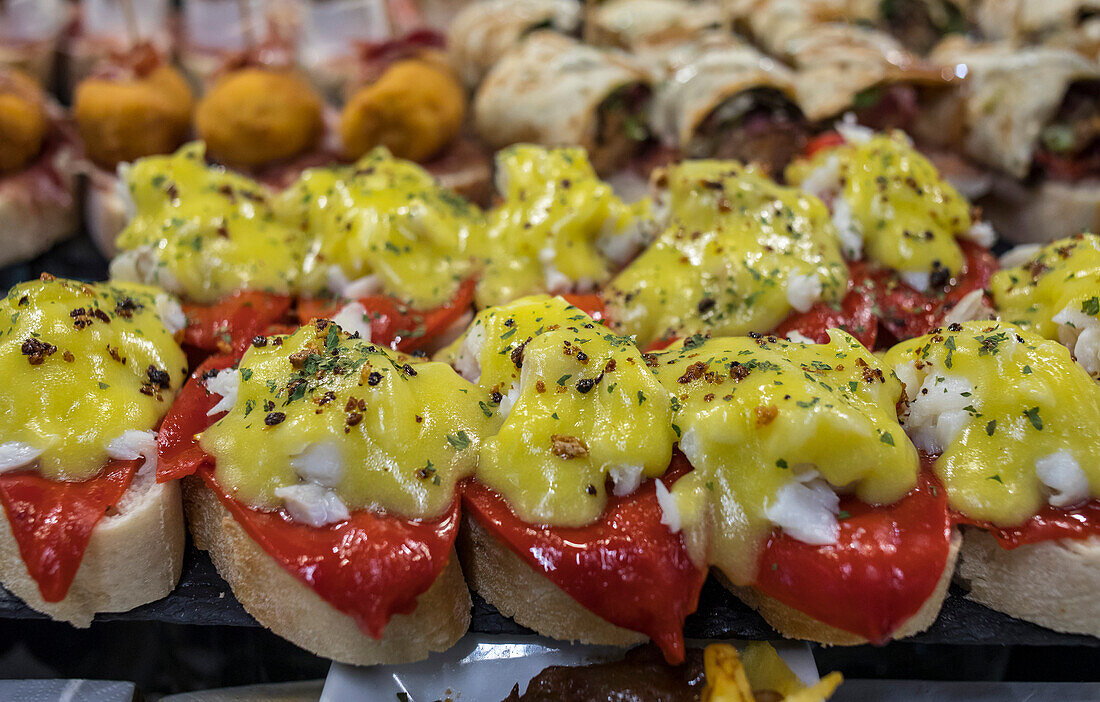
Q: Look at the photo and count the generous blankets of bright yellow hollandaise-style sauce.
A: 11